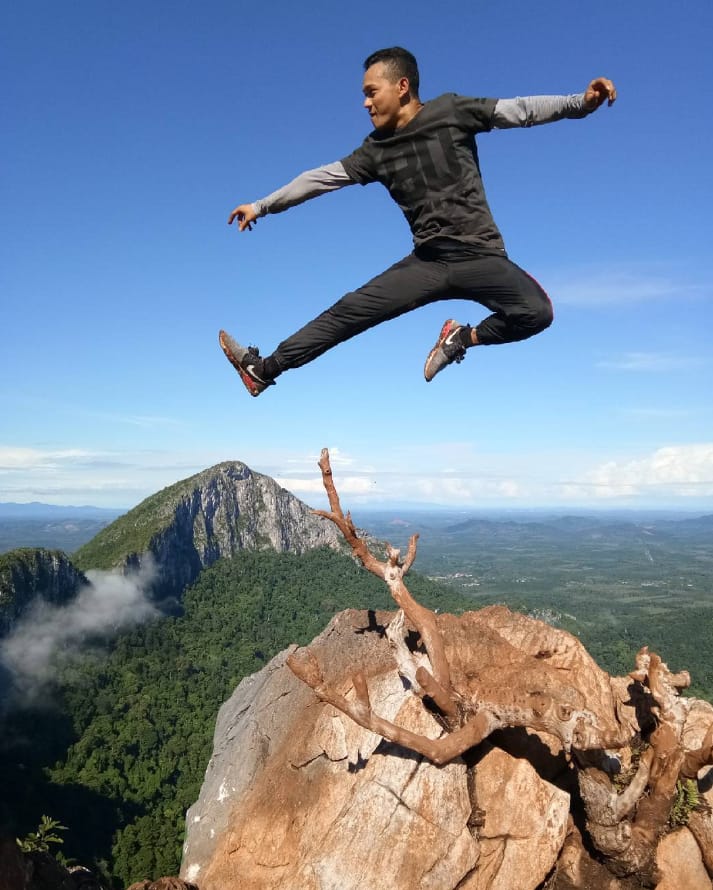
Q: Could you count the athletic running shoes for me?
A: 2